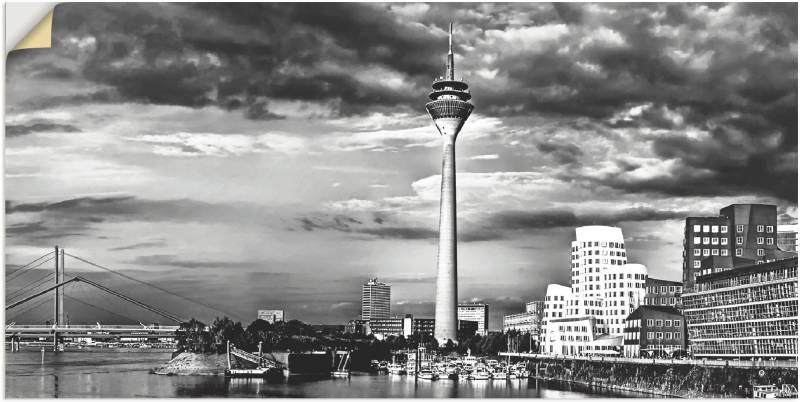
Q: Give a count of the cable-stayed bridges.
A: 1